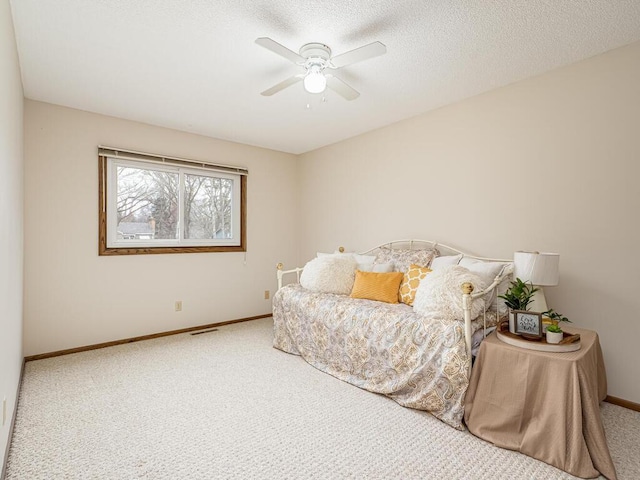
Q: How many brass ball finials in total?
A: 3